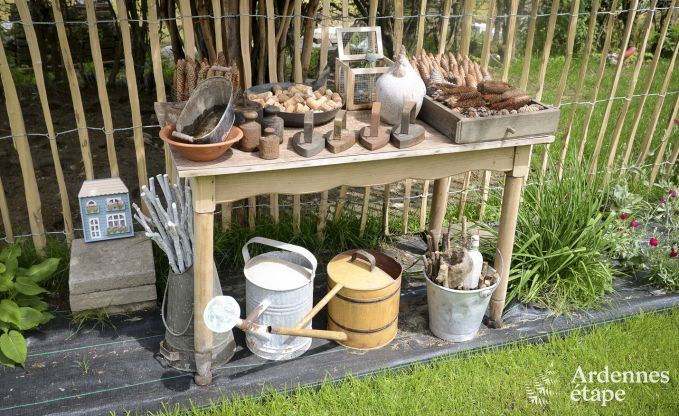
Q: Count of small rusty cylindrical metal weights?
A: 3